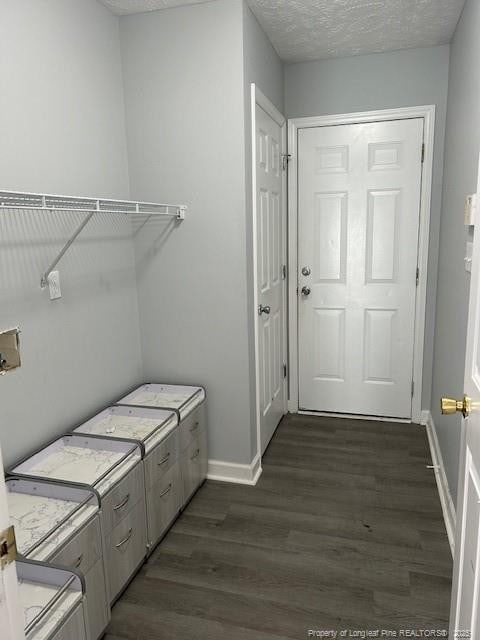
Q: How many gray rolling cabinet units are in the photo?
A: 5